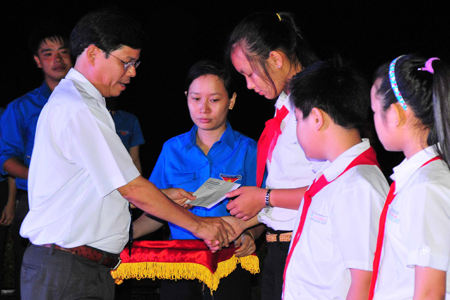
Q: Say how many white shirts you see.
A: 4